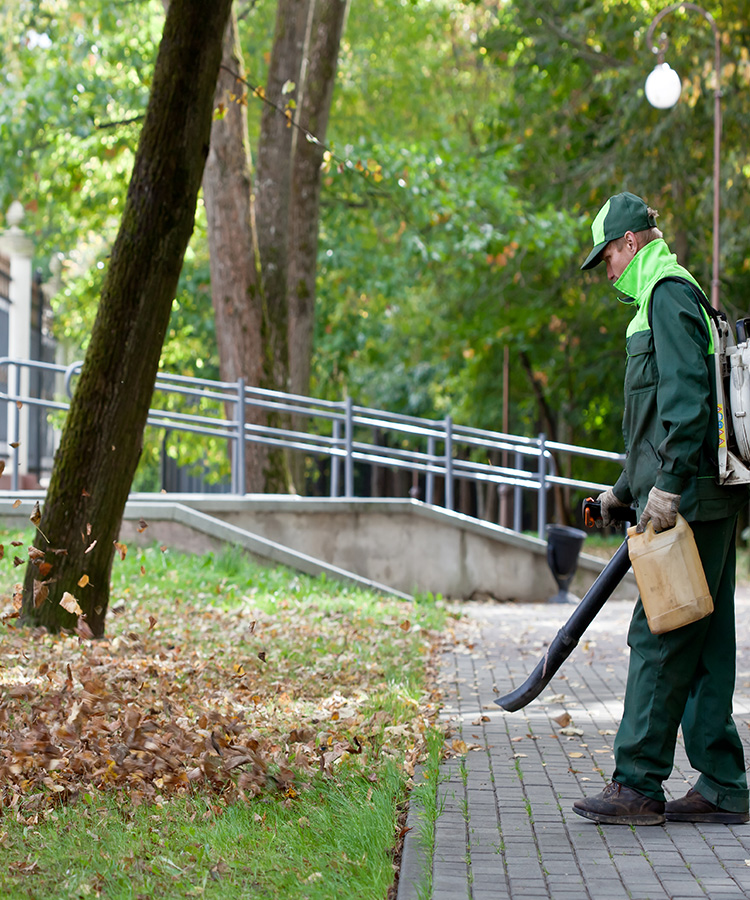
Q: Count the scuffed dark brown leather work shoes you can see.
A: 2